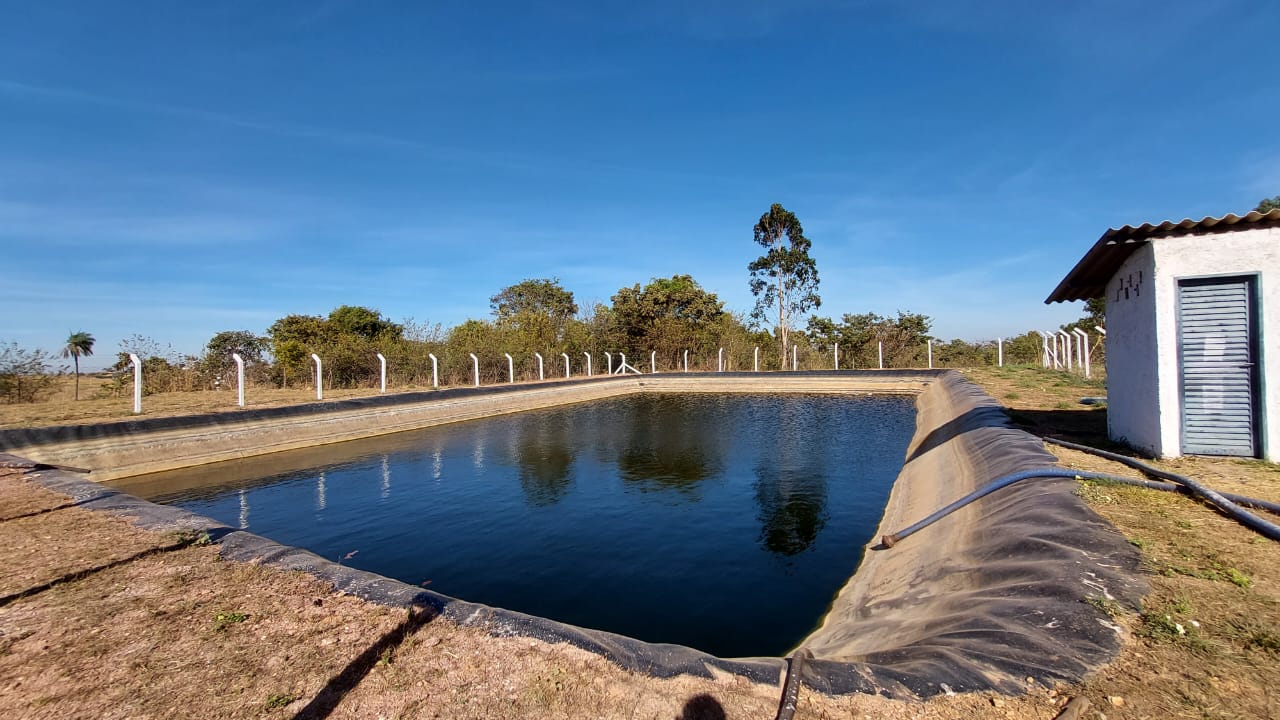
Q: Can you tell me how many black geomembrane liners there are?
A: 1